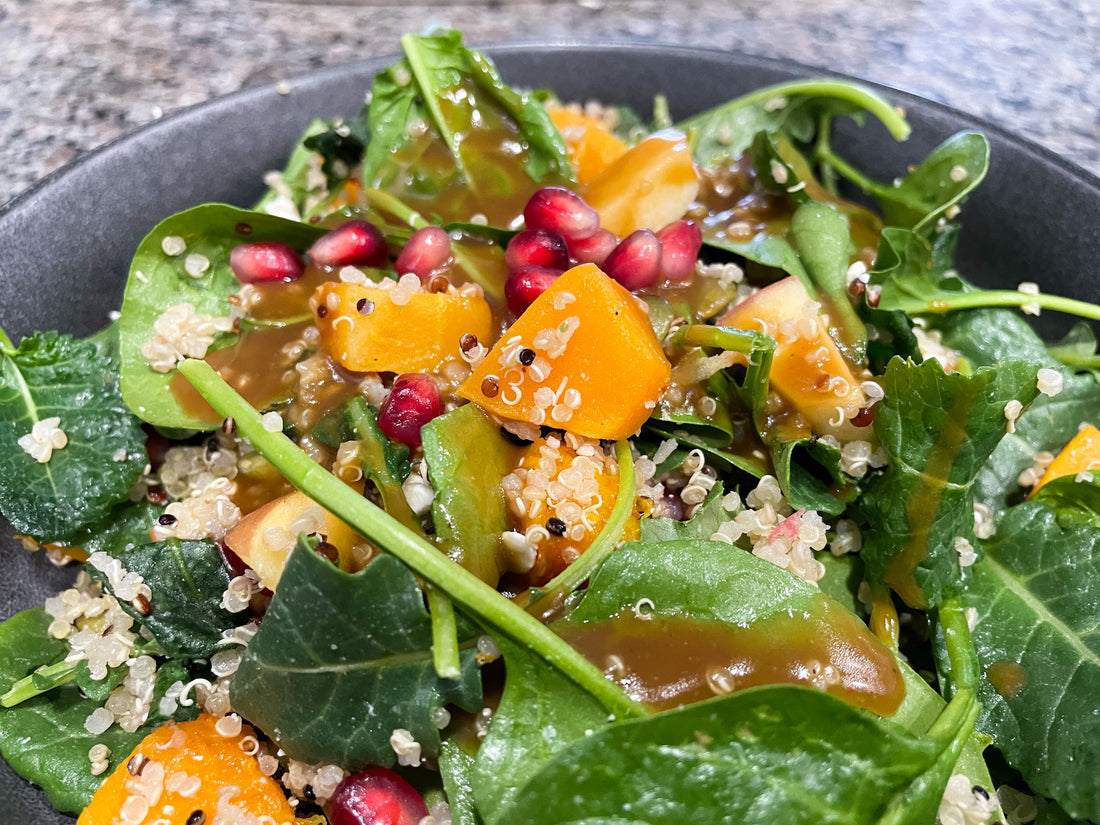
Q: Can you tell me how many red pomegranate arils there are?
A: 11